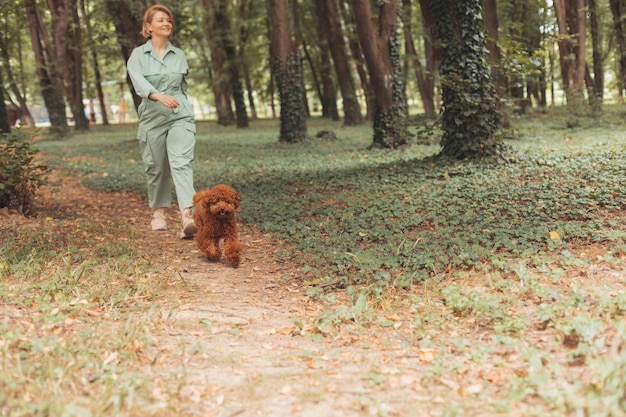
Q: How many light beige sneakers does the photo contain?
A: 2